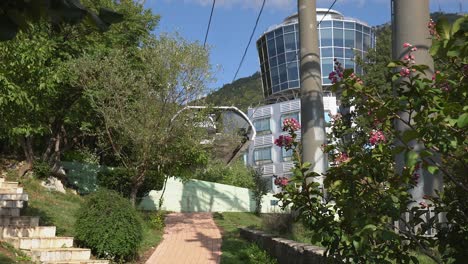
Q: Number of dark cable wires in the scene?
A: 3